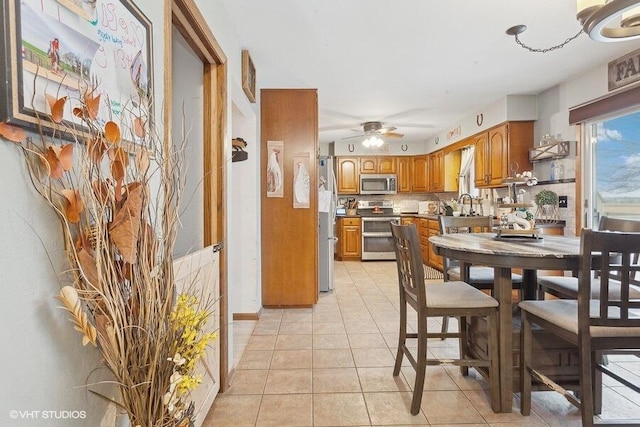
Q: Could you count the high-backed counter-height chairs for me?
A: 4